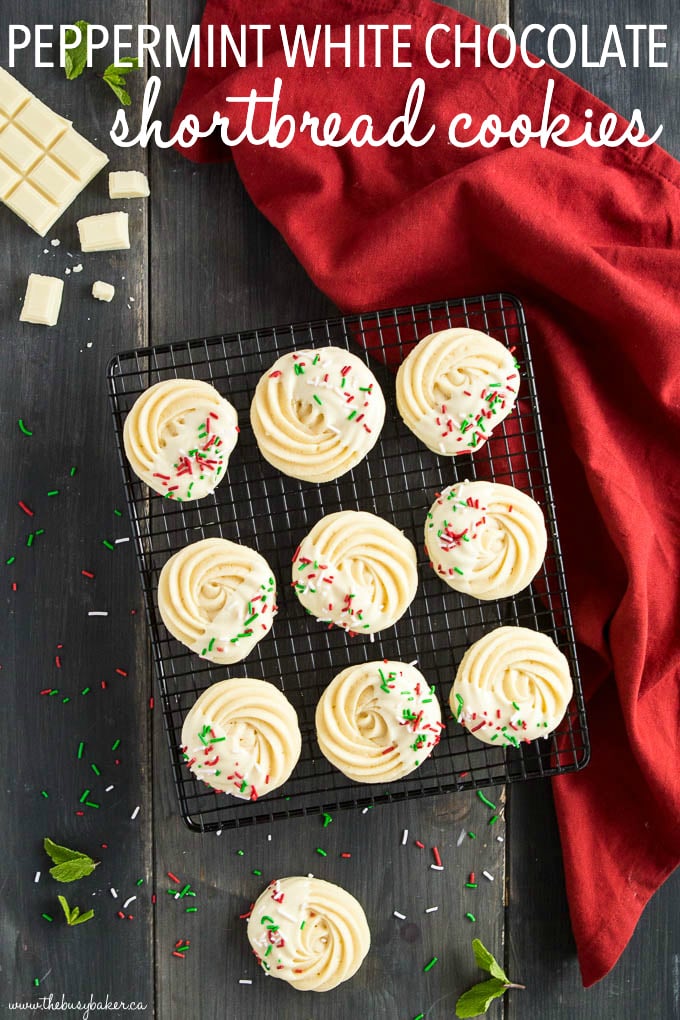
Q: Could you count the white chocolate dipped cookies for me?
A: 10